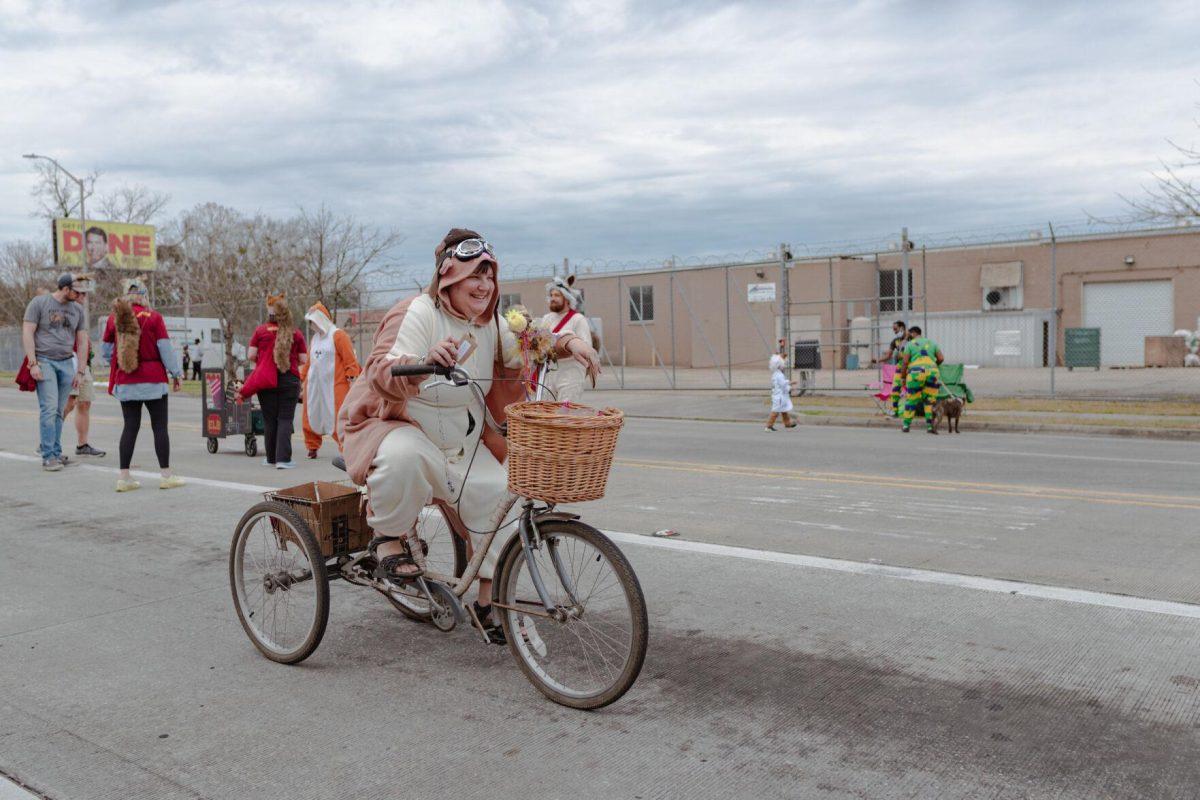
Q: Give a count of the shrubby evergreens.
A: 0